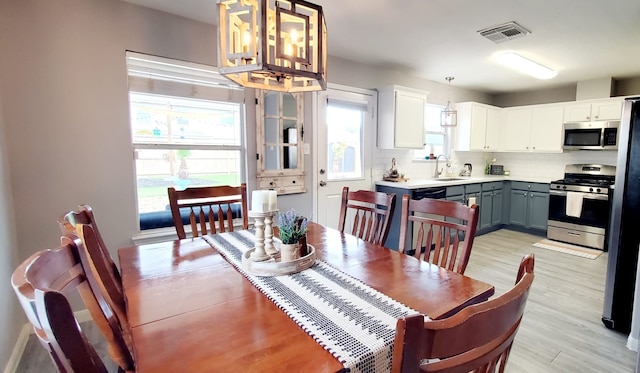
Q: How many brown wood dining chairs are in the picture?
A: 6